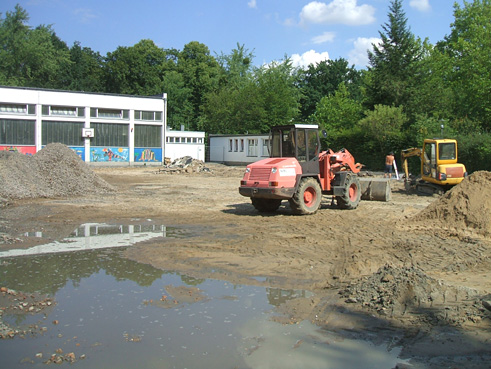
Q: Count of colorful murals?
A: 4